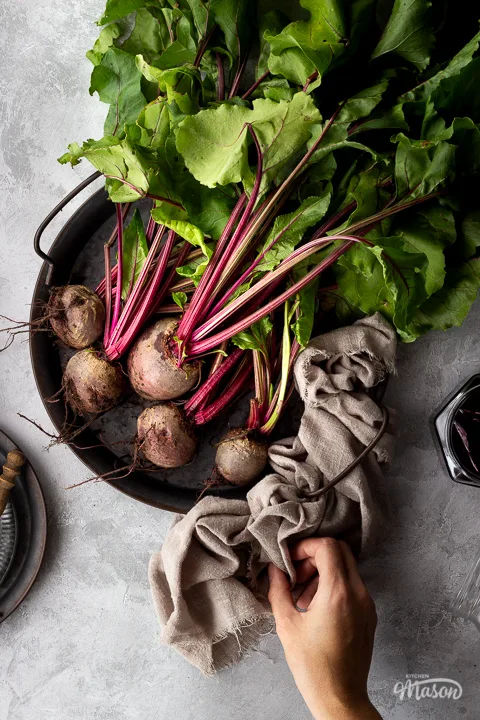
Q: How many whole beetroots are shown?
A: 5